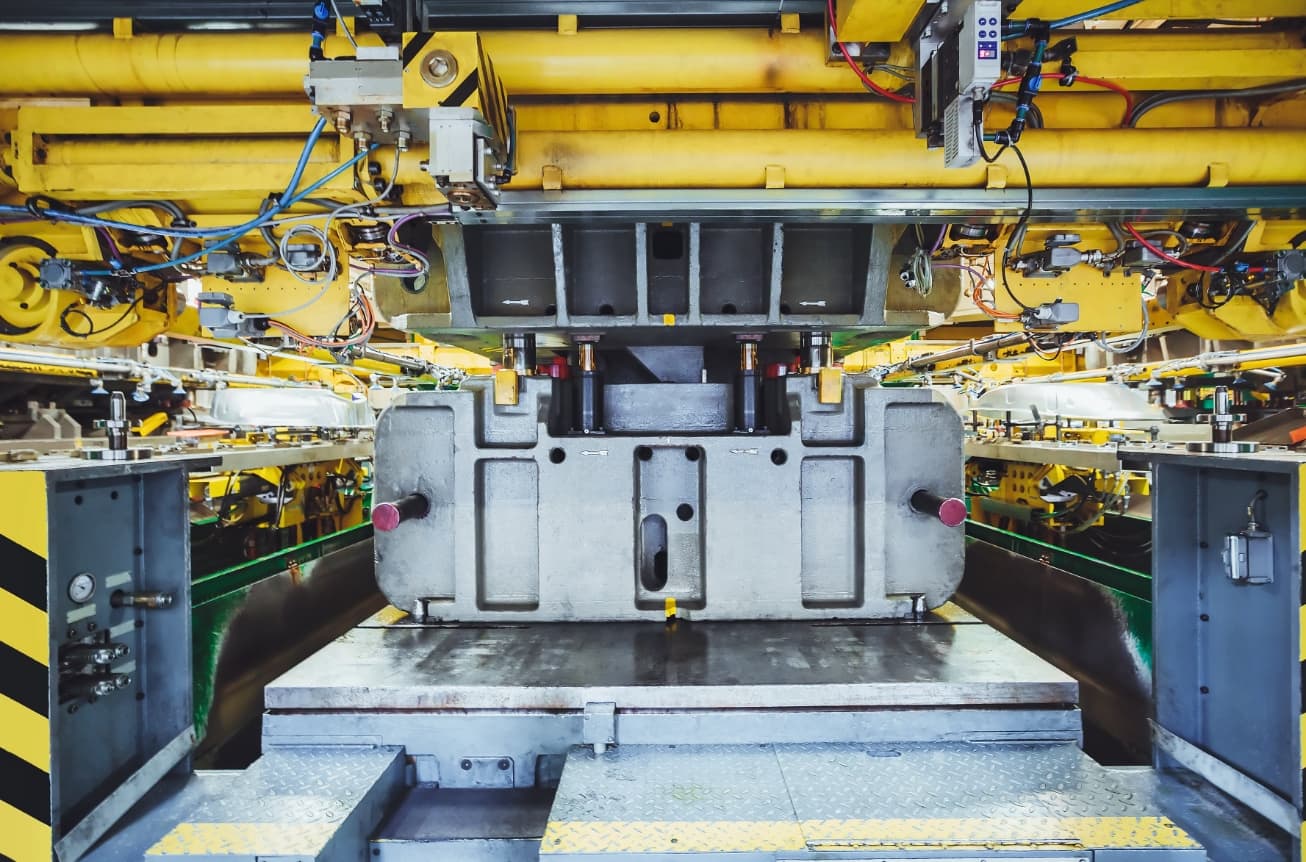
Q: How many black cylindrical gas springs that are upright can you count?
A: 2